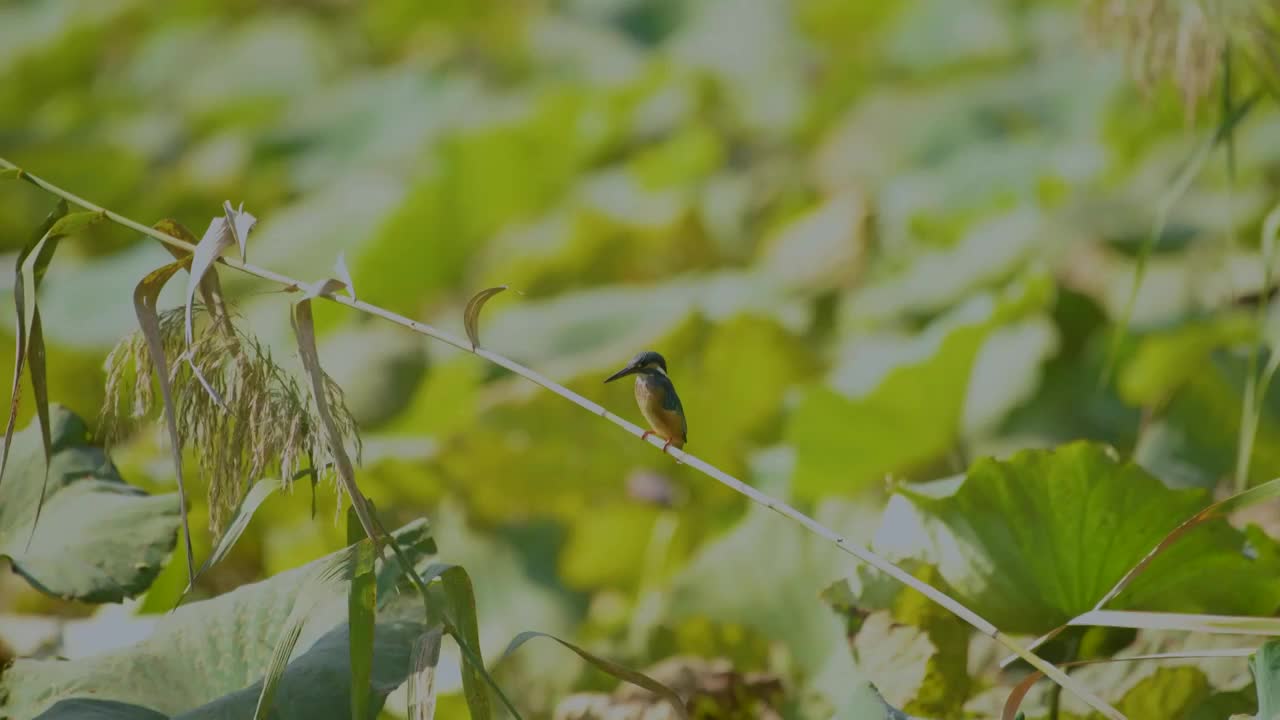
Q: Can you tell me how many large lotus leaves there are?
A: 3